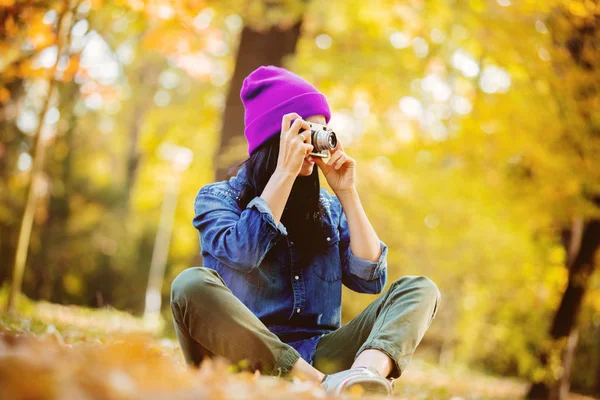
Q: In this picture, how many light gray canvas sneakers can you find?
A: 1